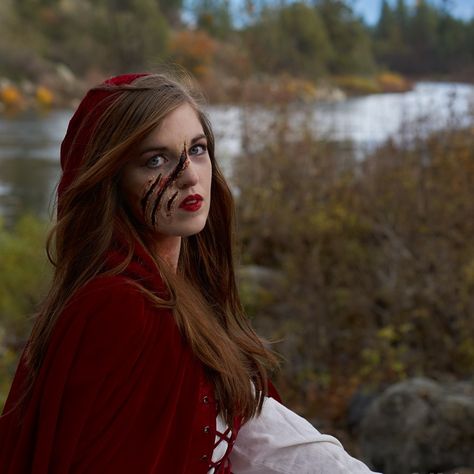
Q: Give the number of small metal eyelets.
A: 3